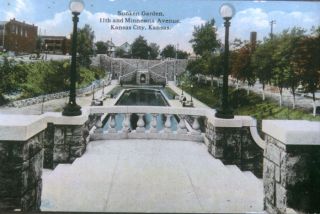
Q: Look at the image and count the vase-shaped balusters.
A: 8